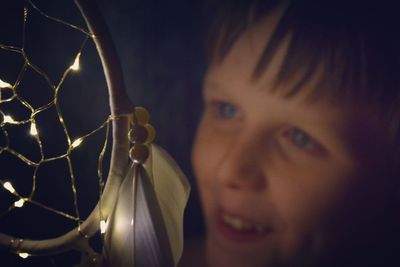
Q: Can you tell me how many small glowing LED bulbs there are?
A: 9